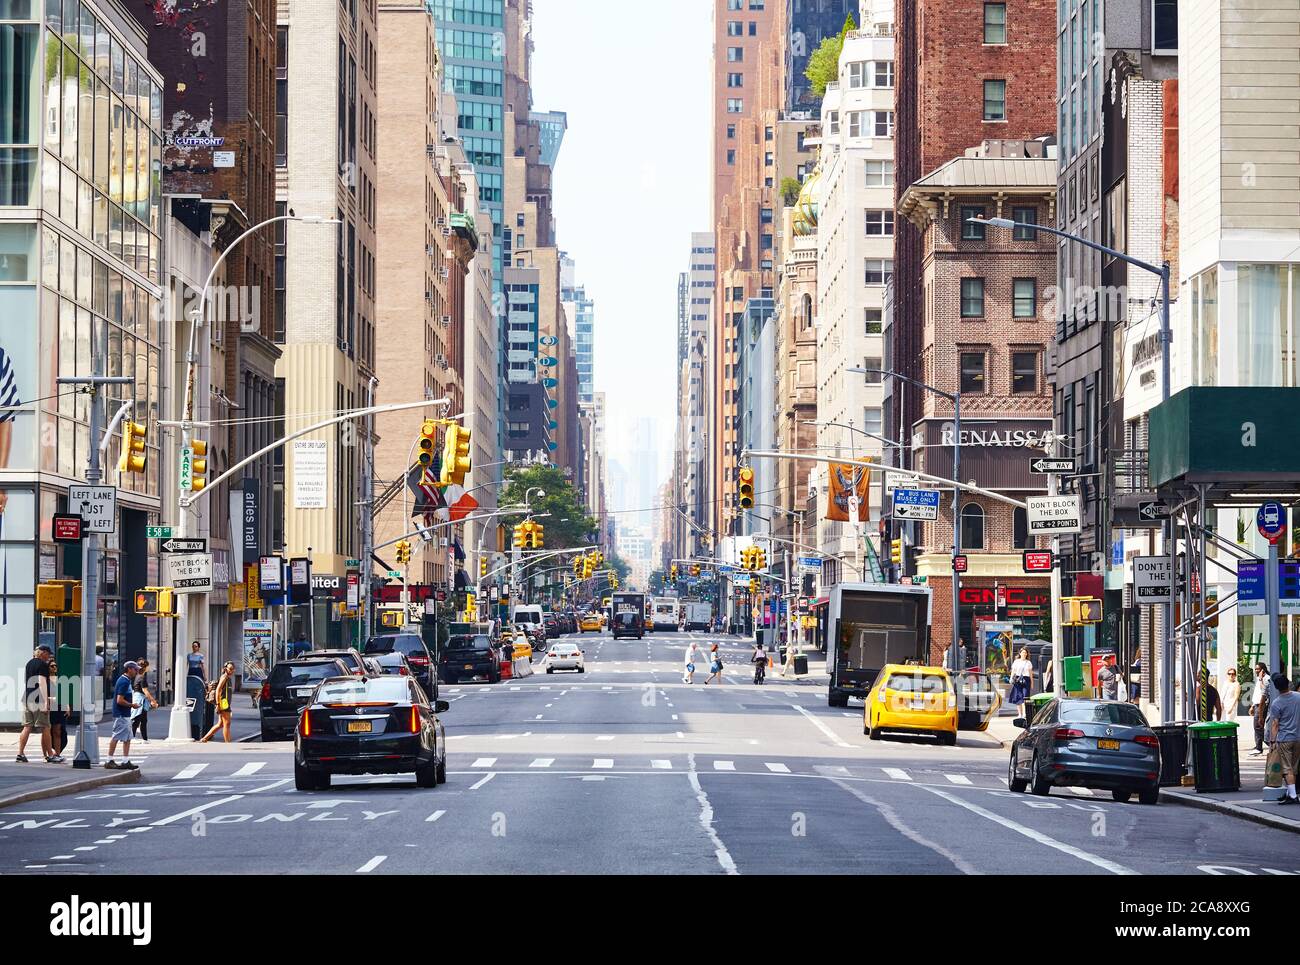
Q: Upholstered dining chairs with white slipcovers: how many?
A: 0